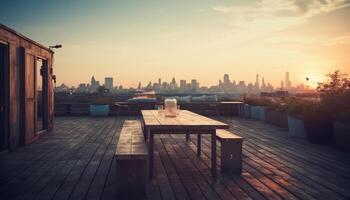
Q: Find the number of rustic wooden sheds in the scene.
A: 1